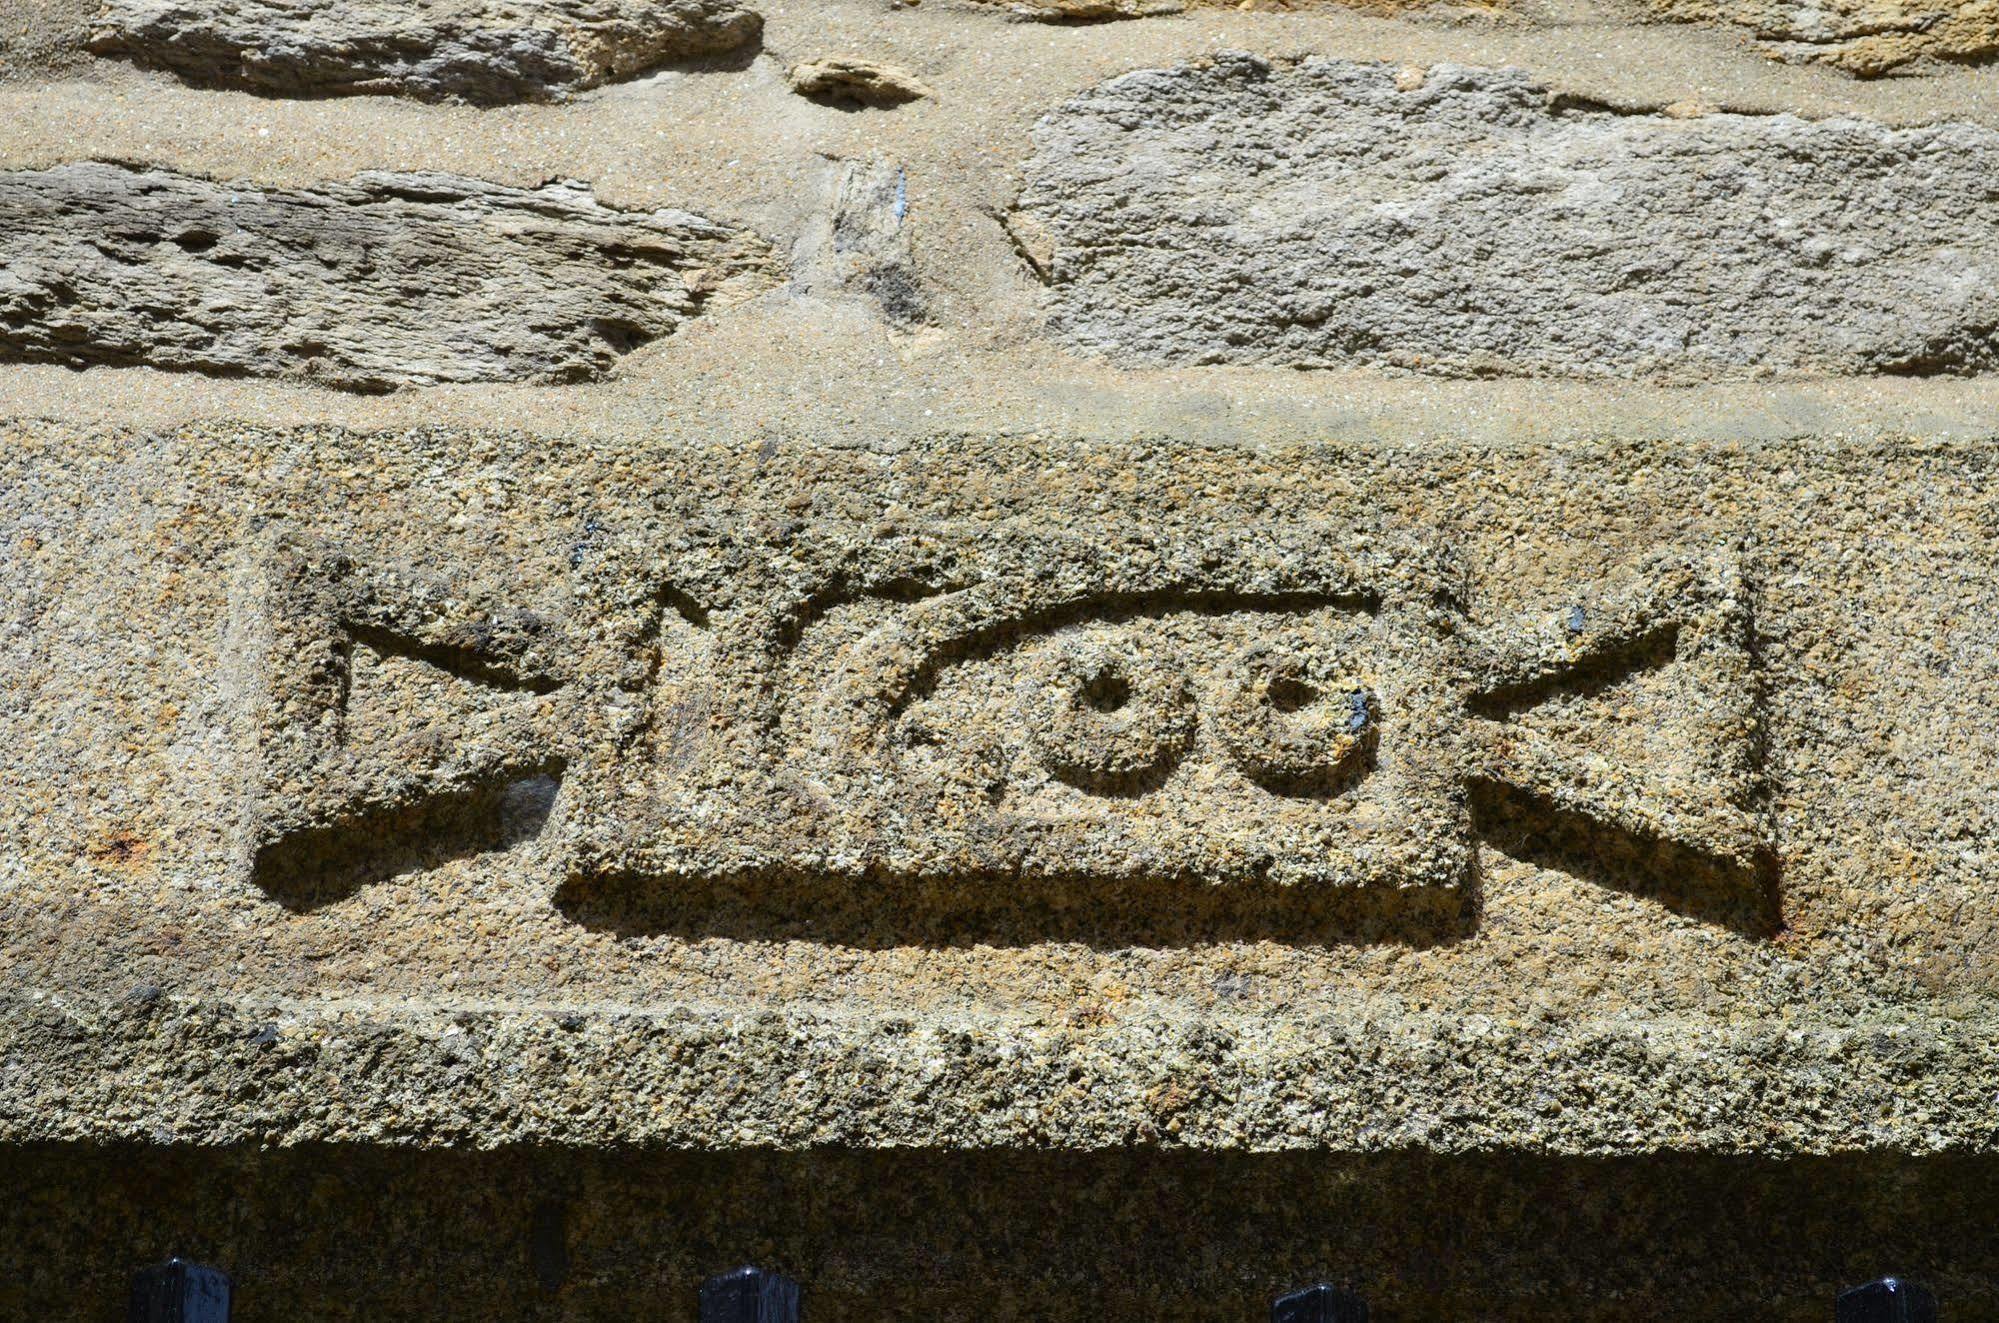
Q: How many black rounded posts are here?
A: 4